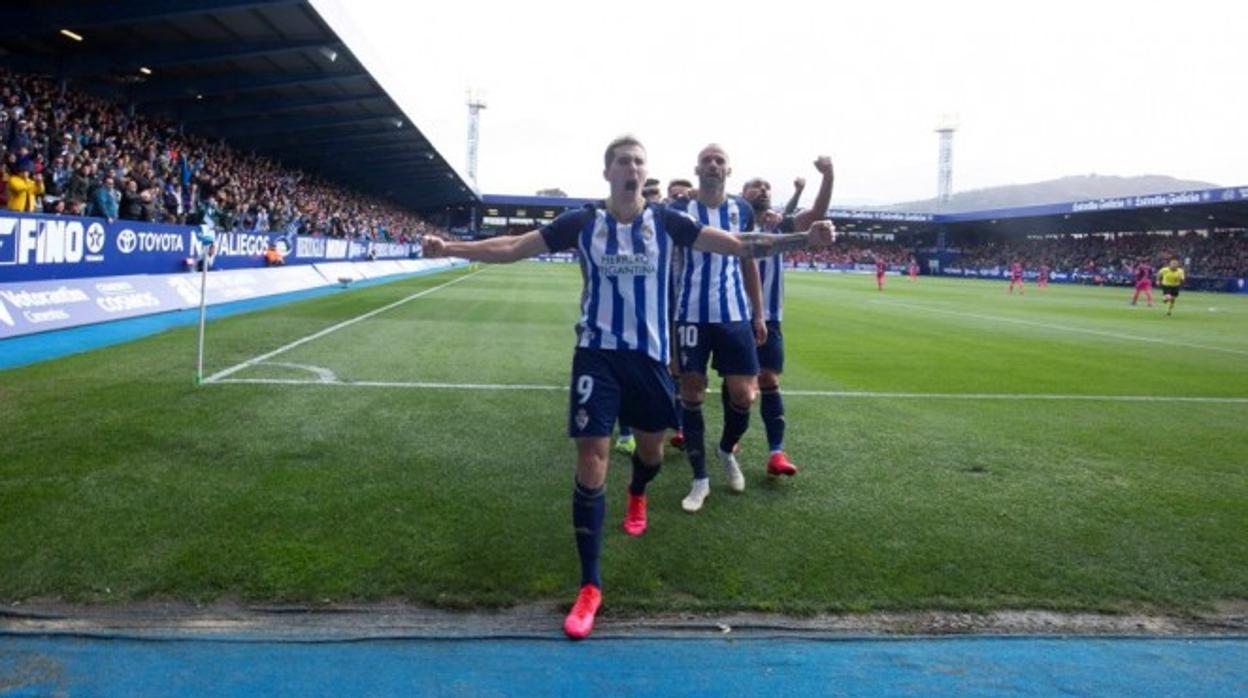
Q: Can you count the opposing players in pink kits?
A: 5